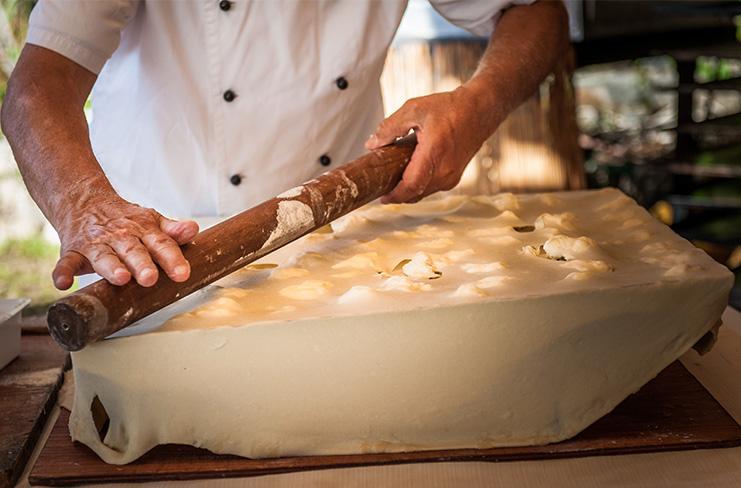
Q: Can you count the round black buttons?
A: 5